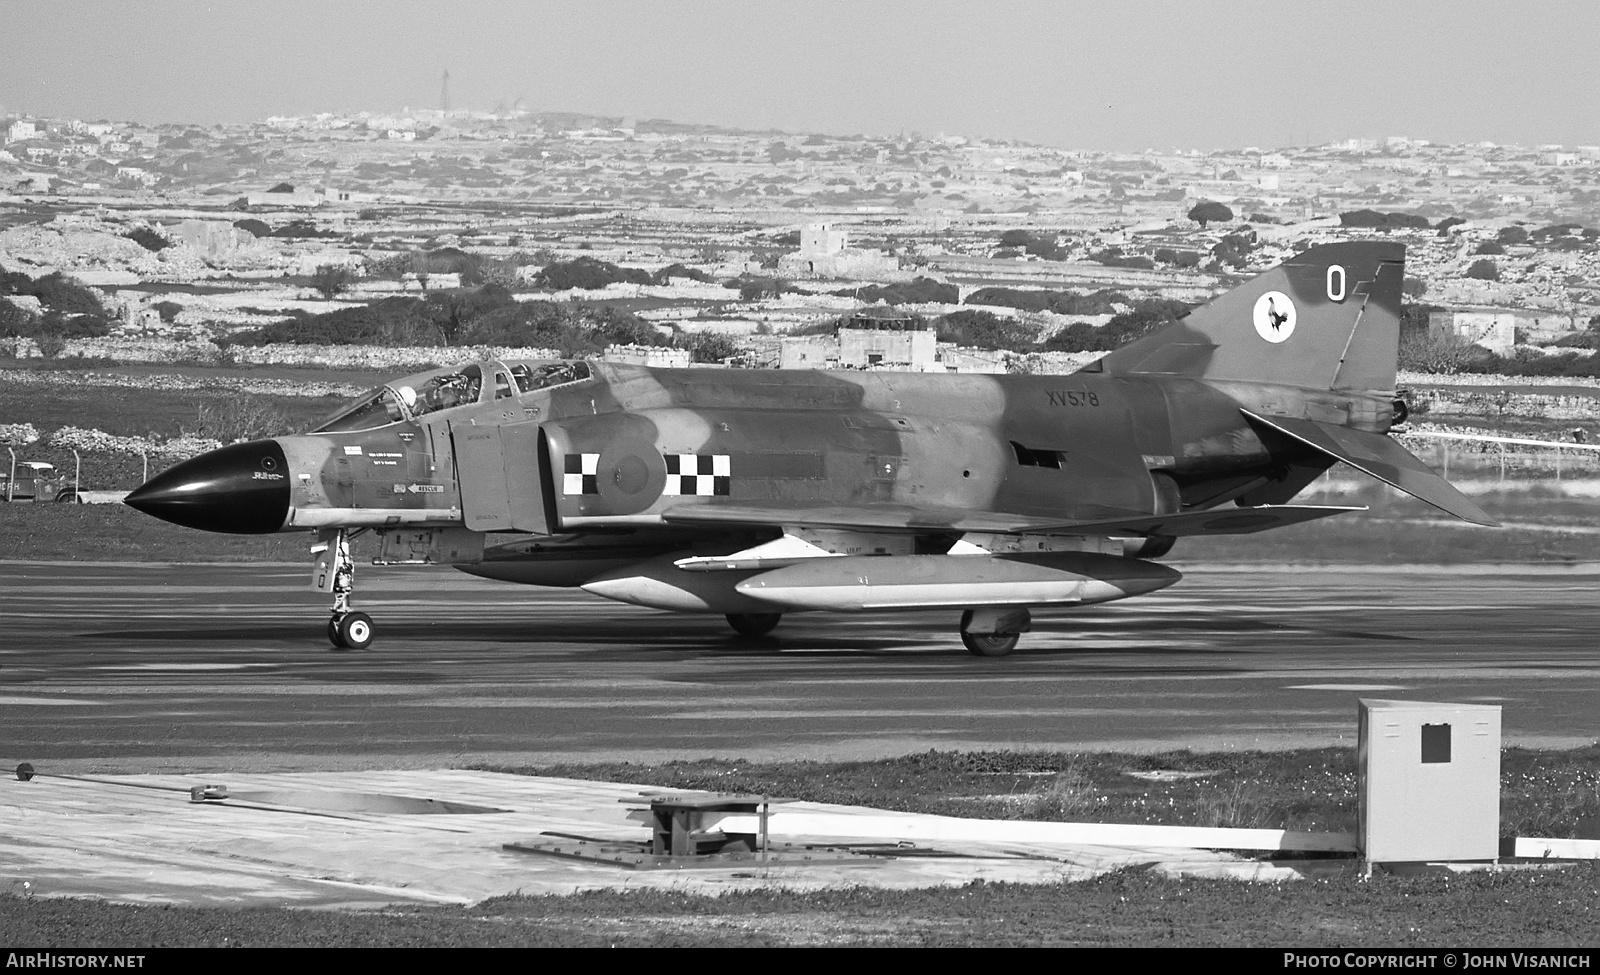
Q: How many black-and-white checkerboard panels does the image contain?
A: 2